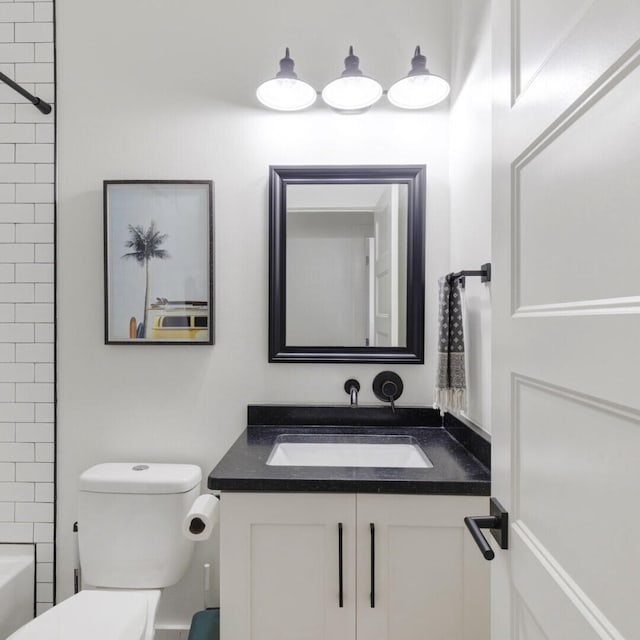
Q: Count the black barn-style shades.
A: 3